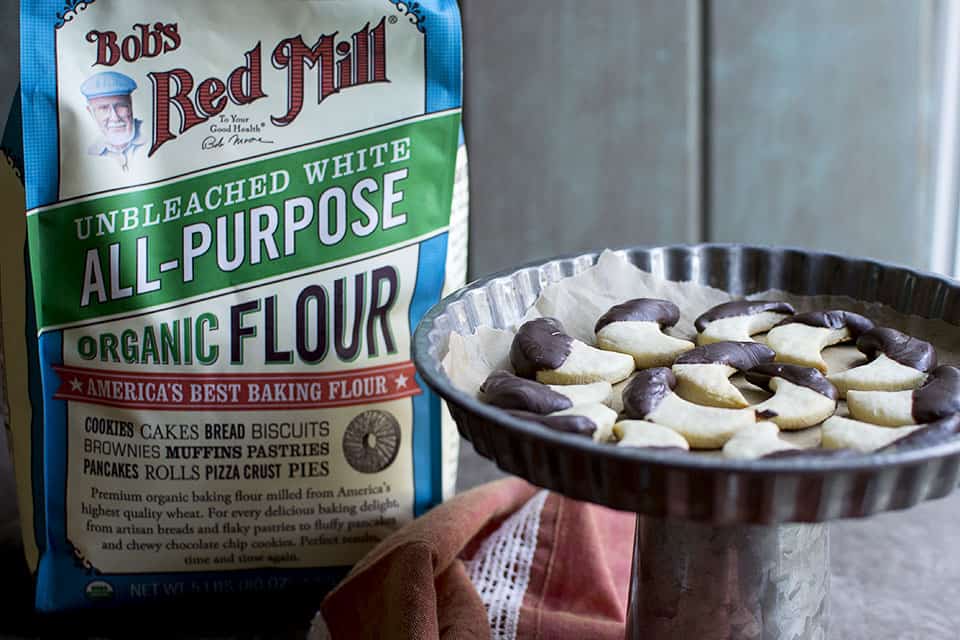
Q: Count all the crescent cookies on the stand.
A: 14